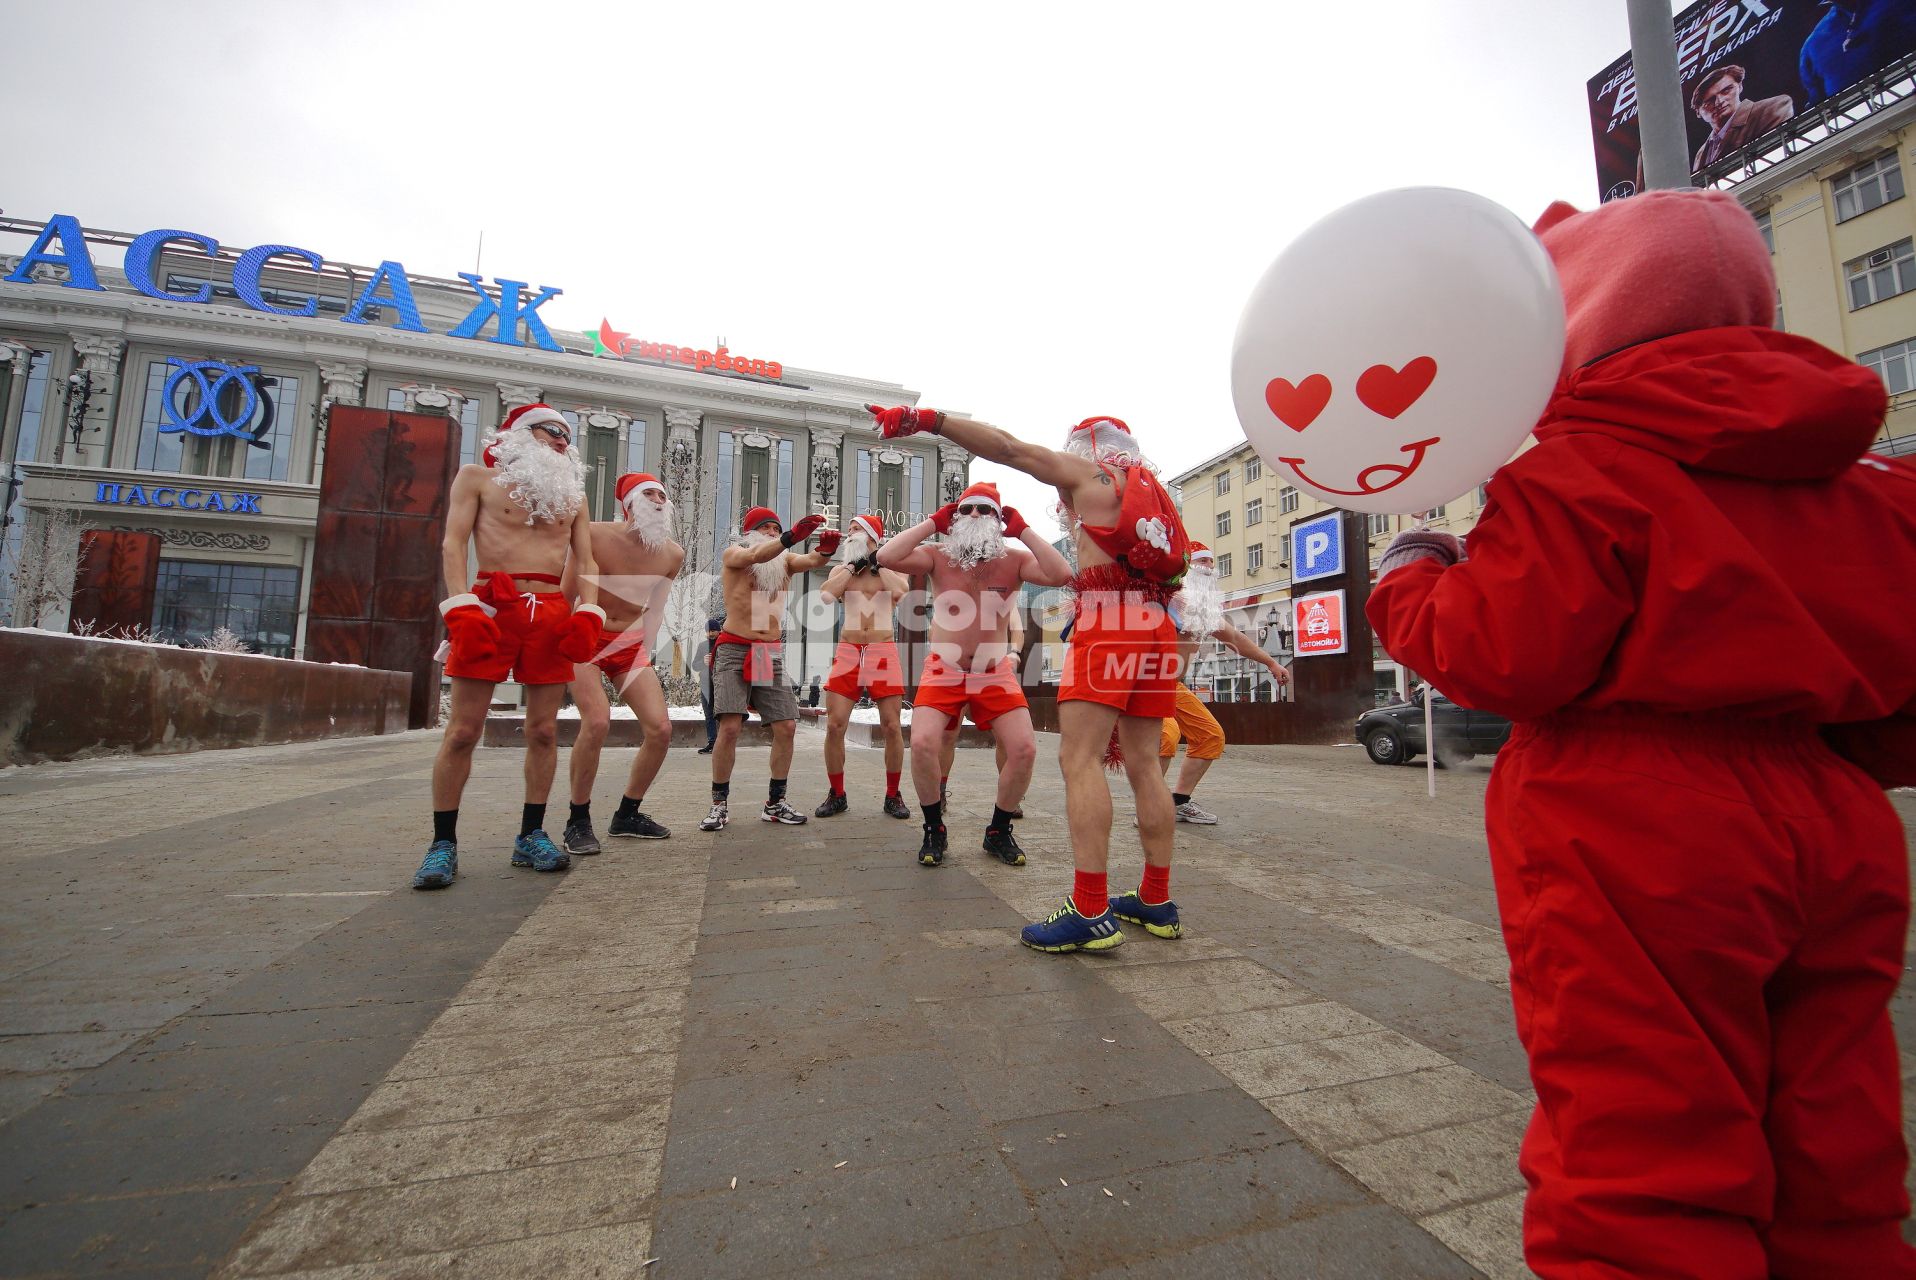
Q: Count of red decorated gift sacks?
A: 1